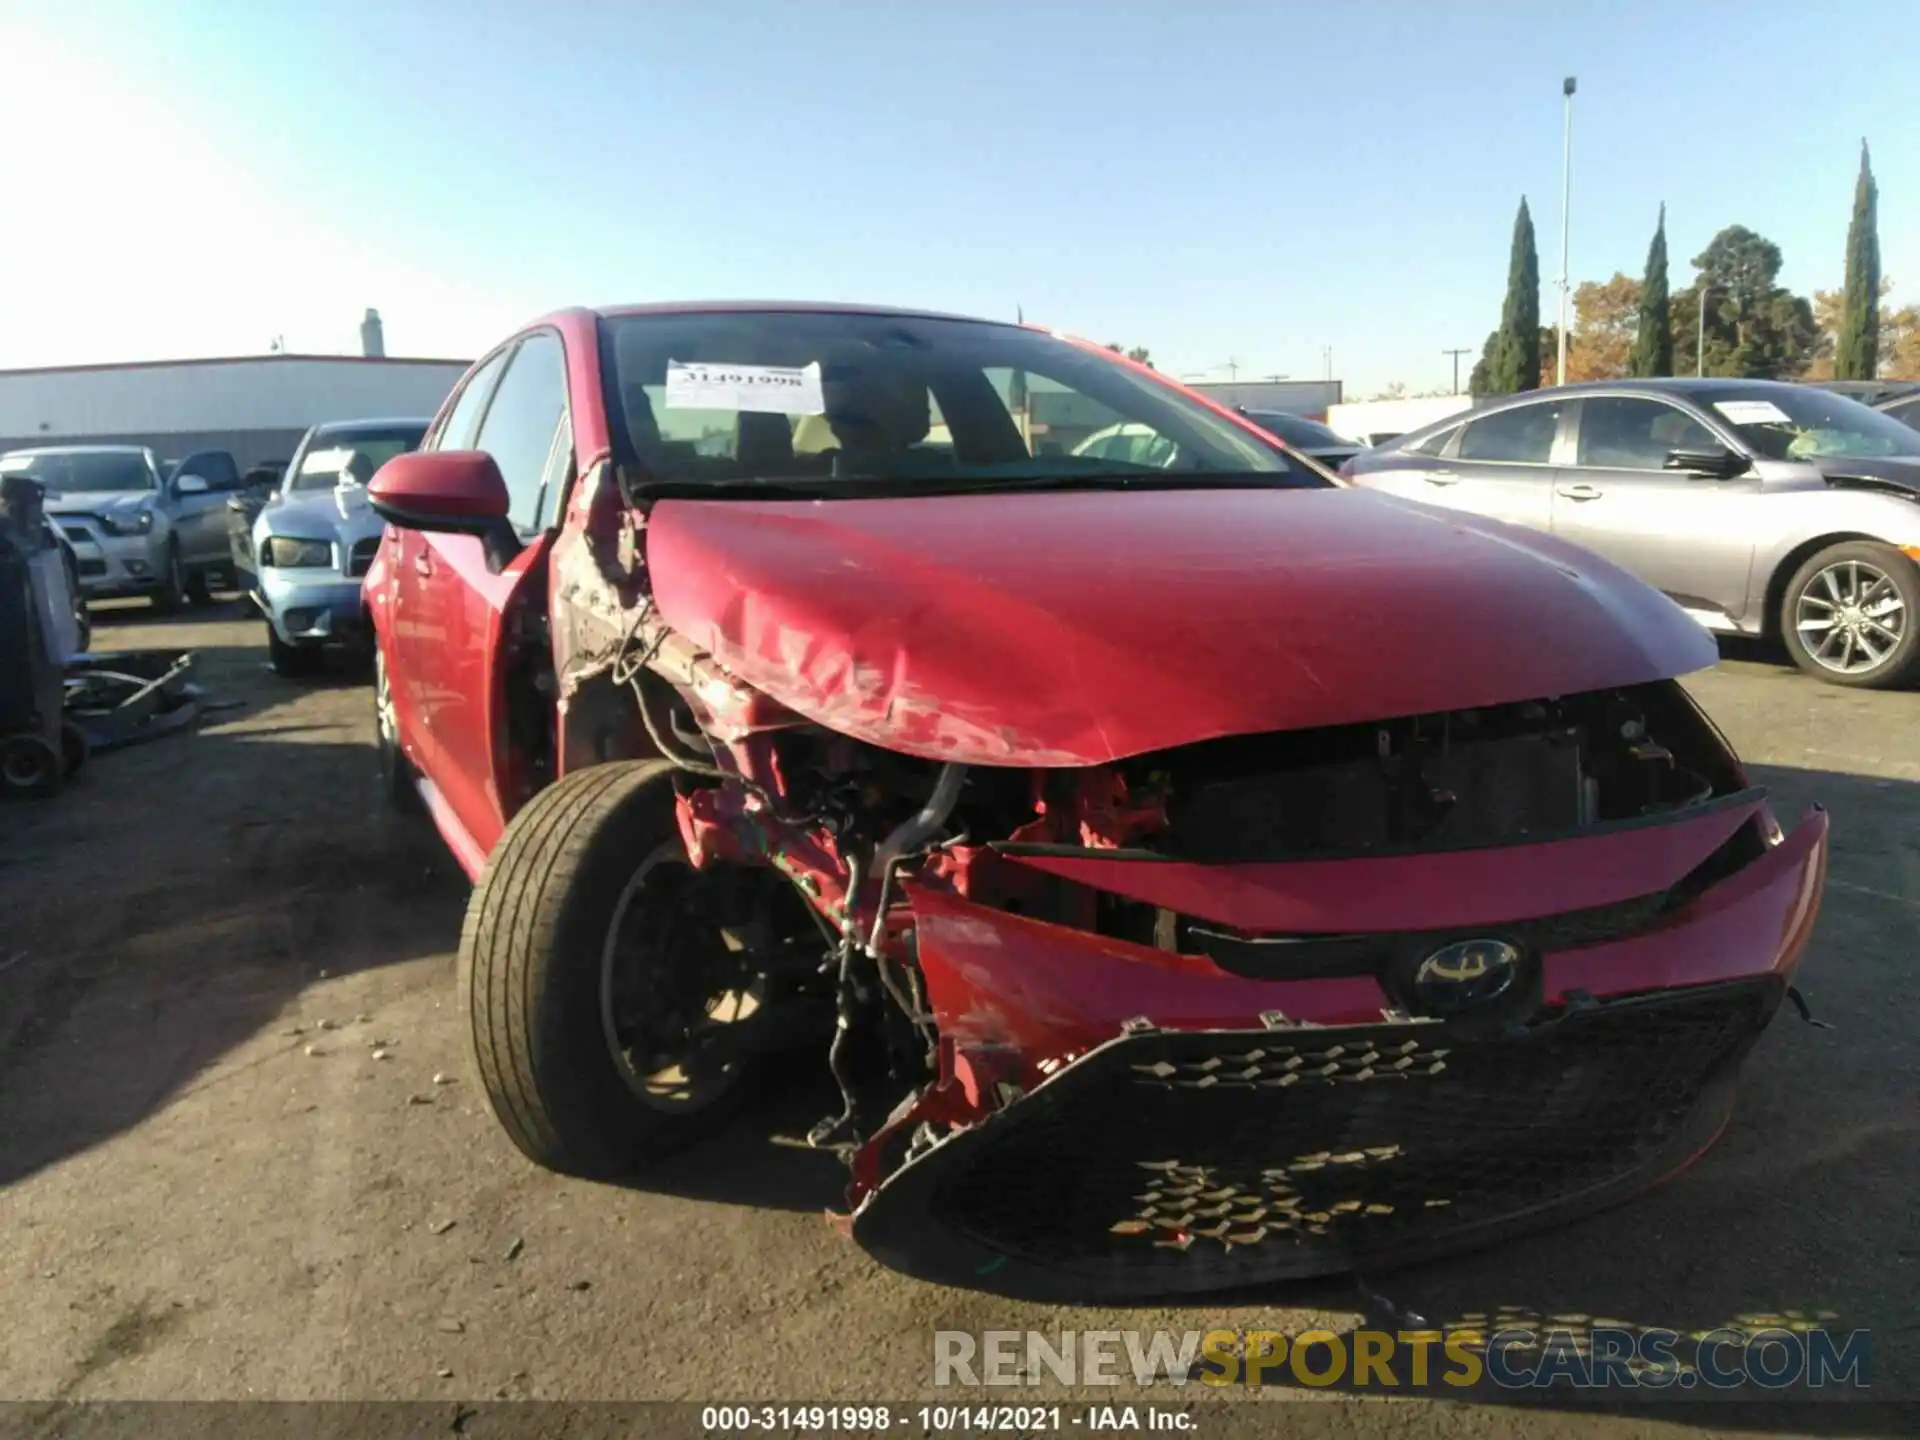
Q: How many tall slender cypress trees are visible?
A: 3